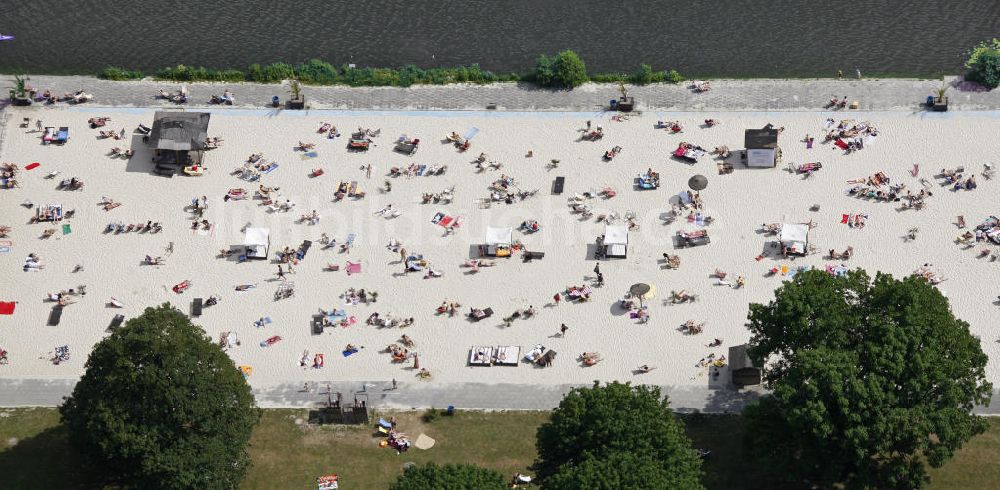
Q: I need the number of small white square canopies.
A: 4